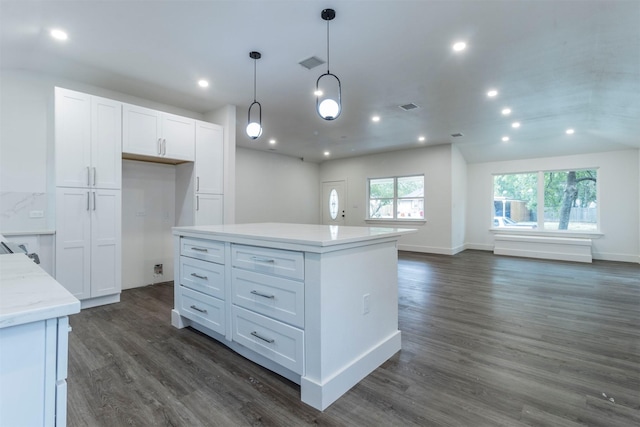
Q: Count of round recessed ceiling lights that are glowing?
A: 13